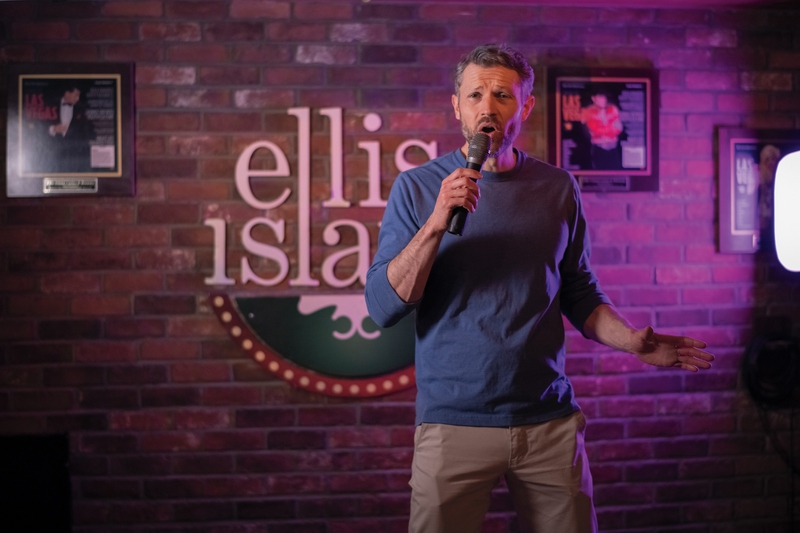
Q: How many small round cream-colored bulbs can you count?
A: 14